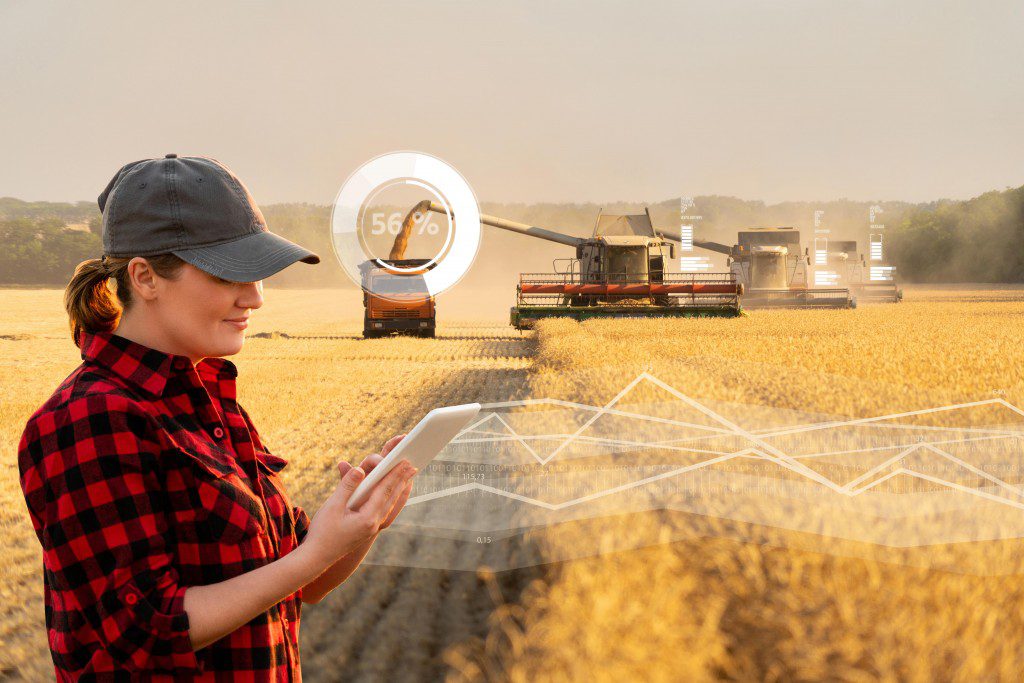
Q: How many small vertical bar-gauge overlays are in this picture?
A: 3